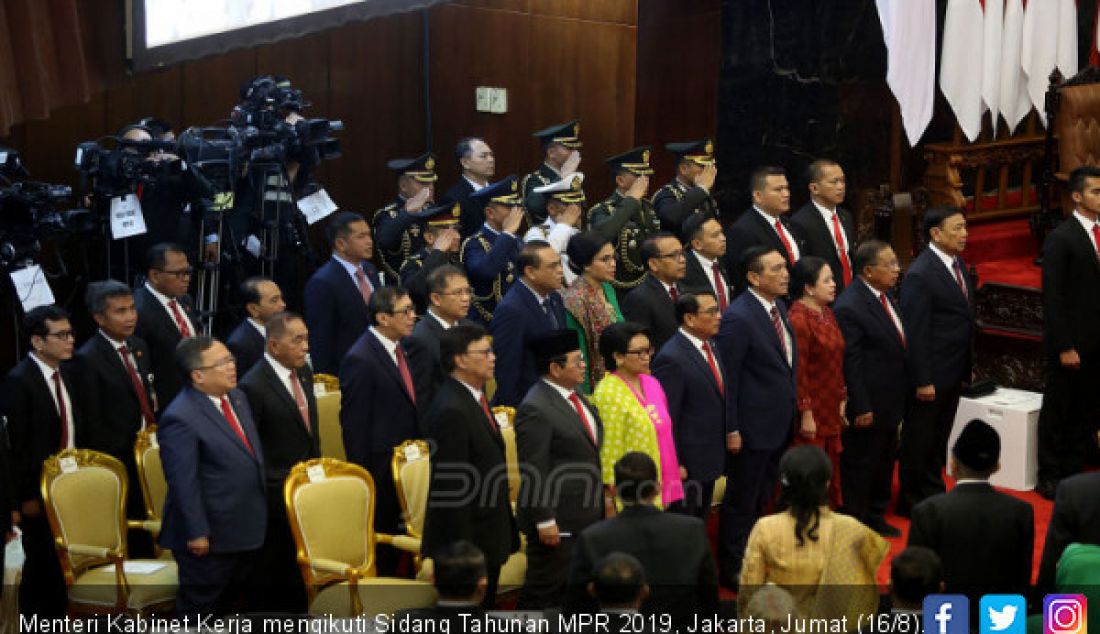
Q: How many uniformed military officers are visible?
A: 7